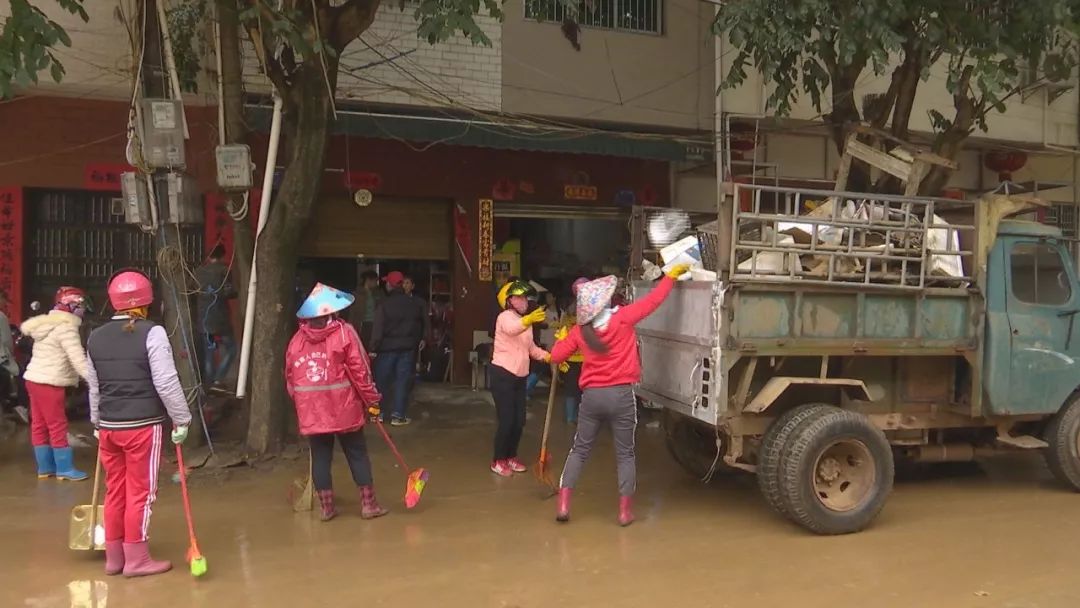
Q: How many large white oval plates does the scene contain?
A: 0